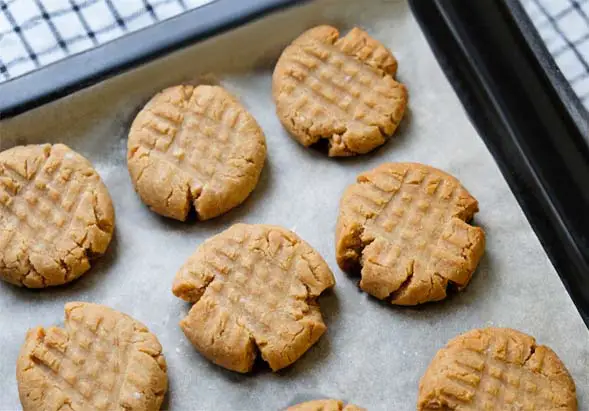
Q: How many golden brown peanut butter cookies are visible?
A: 8